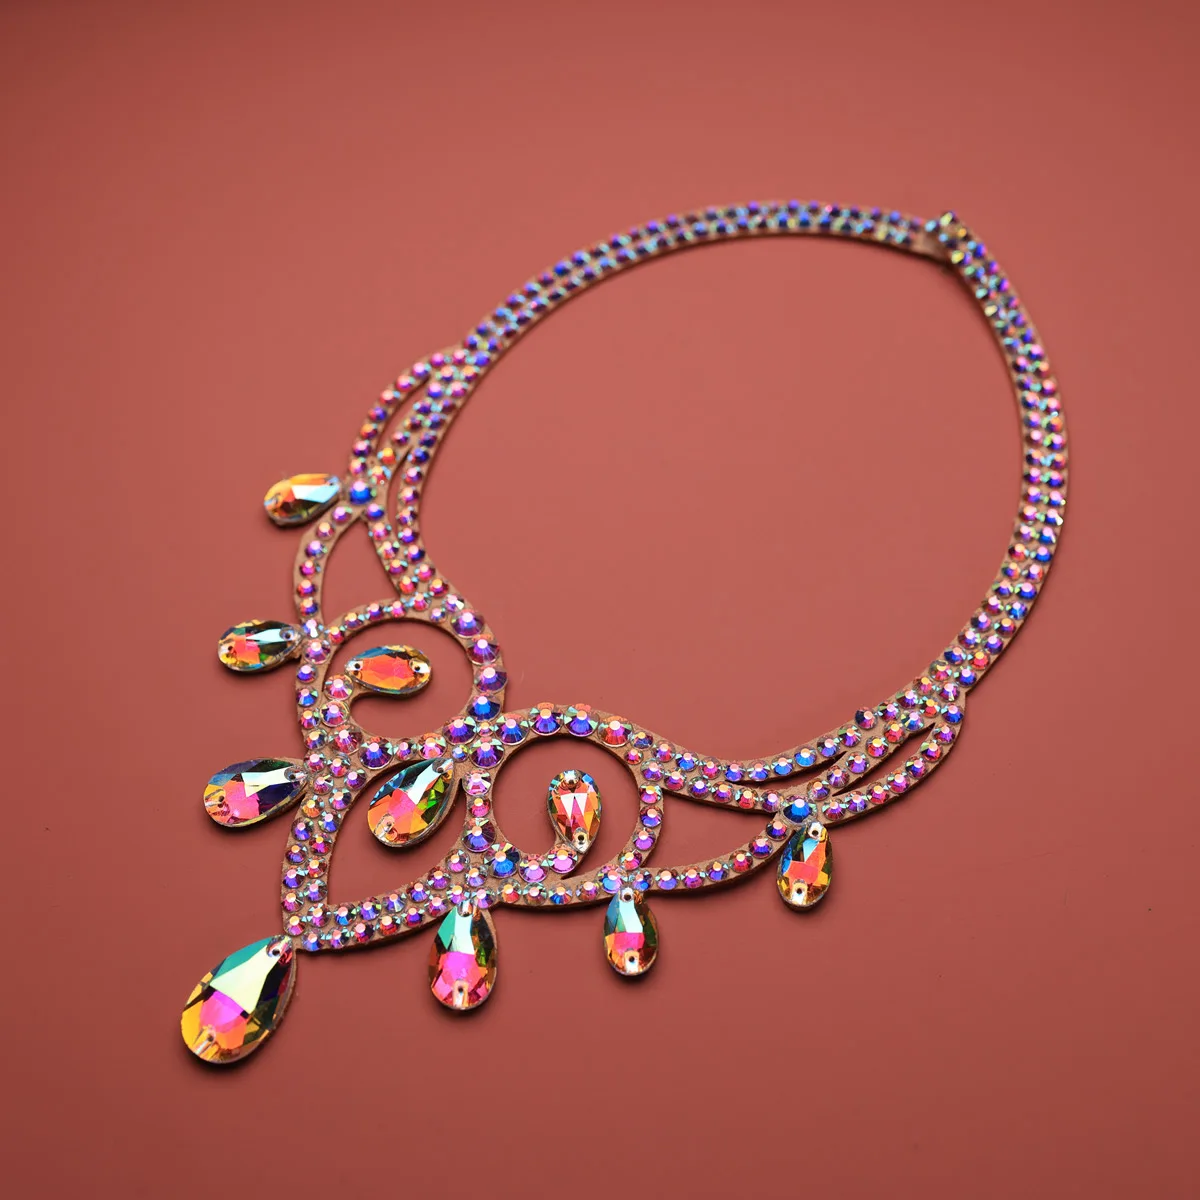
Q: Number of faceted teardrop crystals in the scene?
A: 10